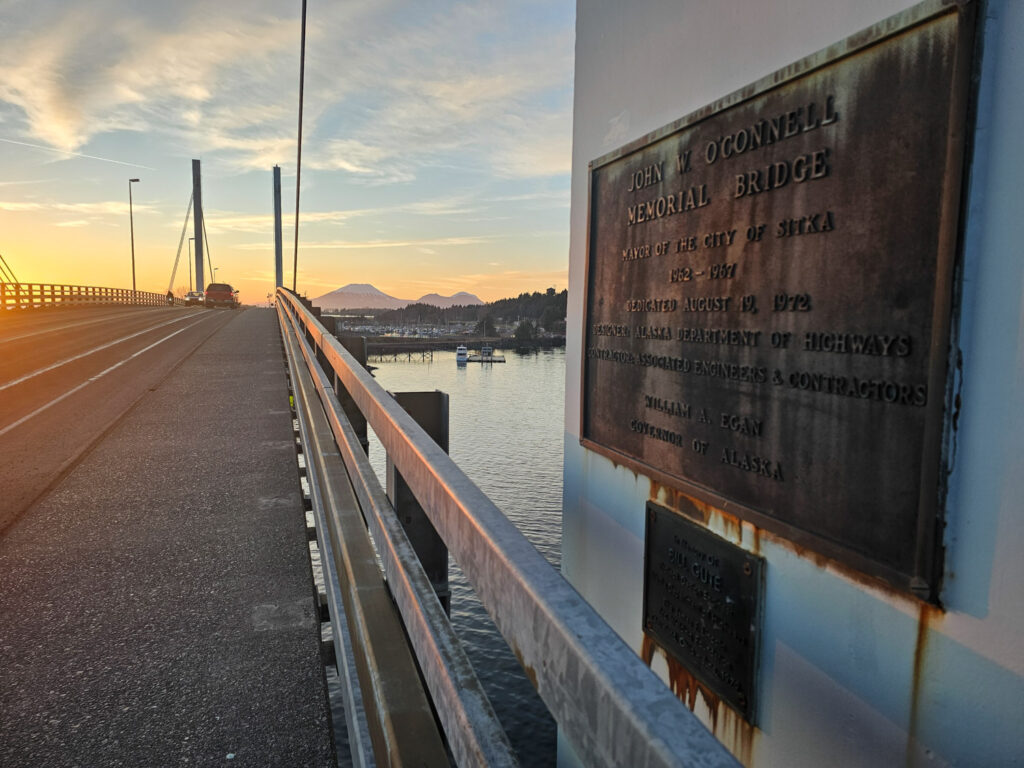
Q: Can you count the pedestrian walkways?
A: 1